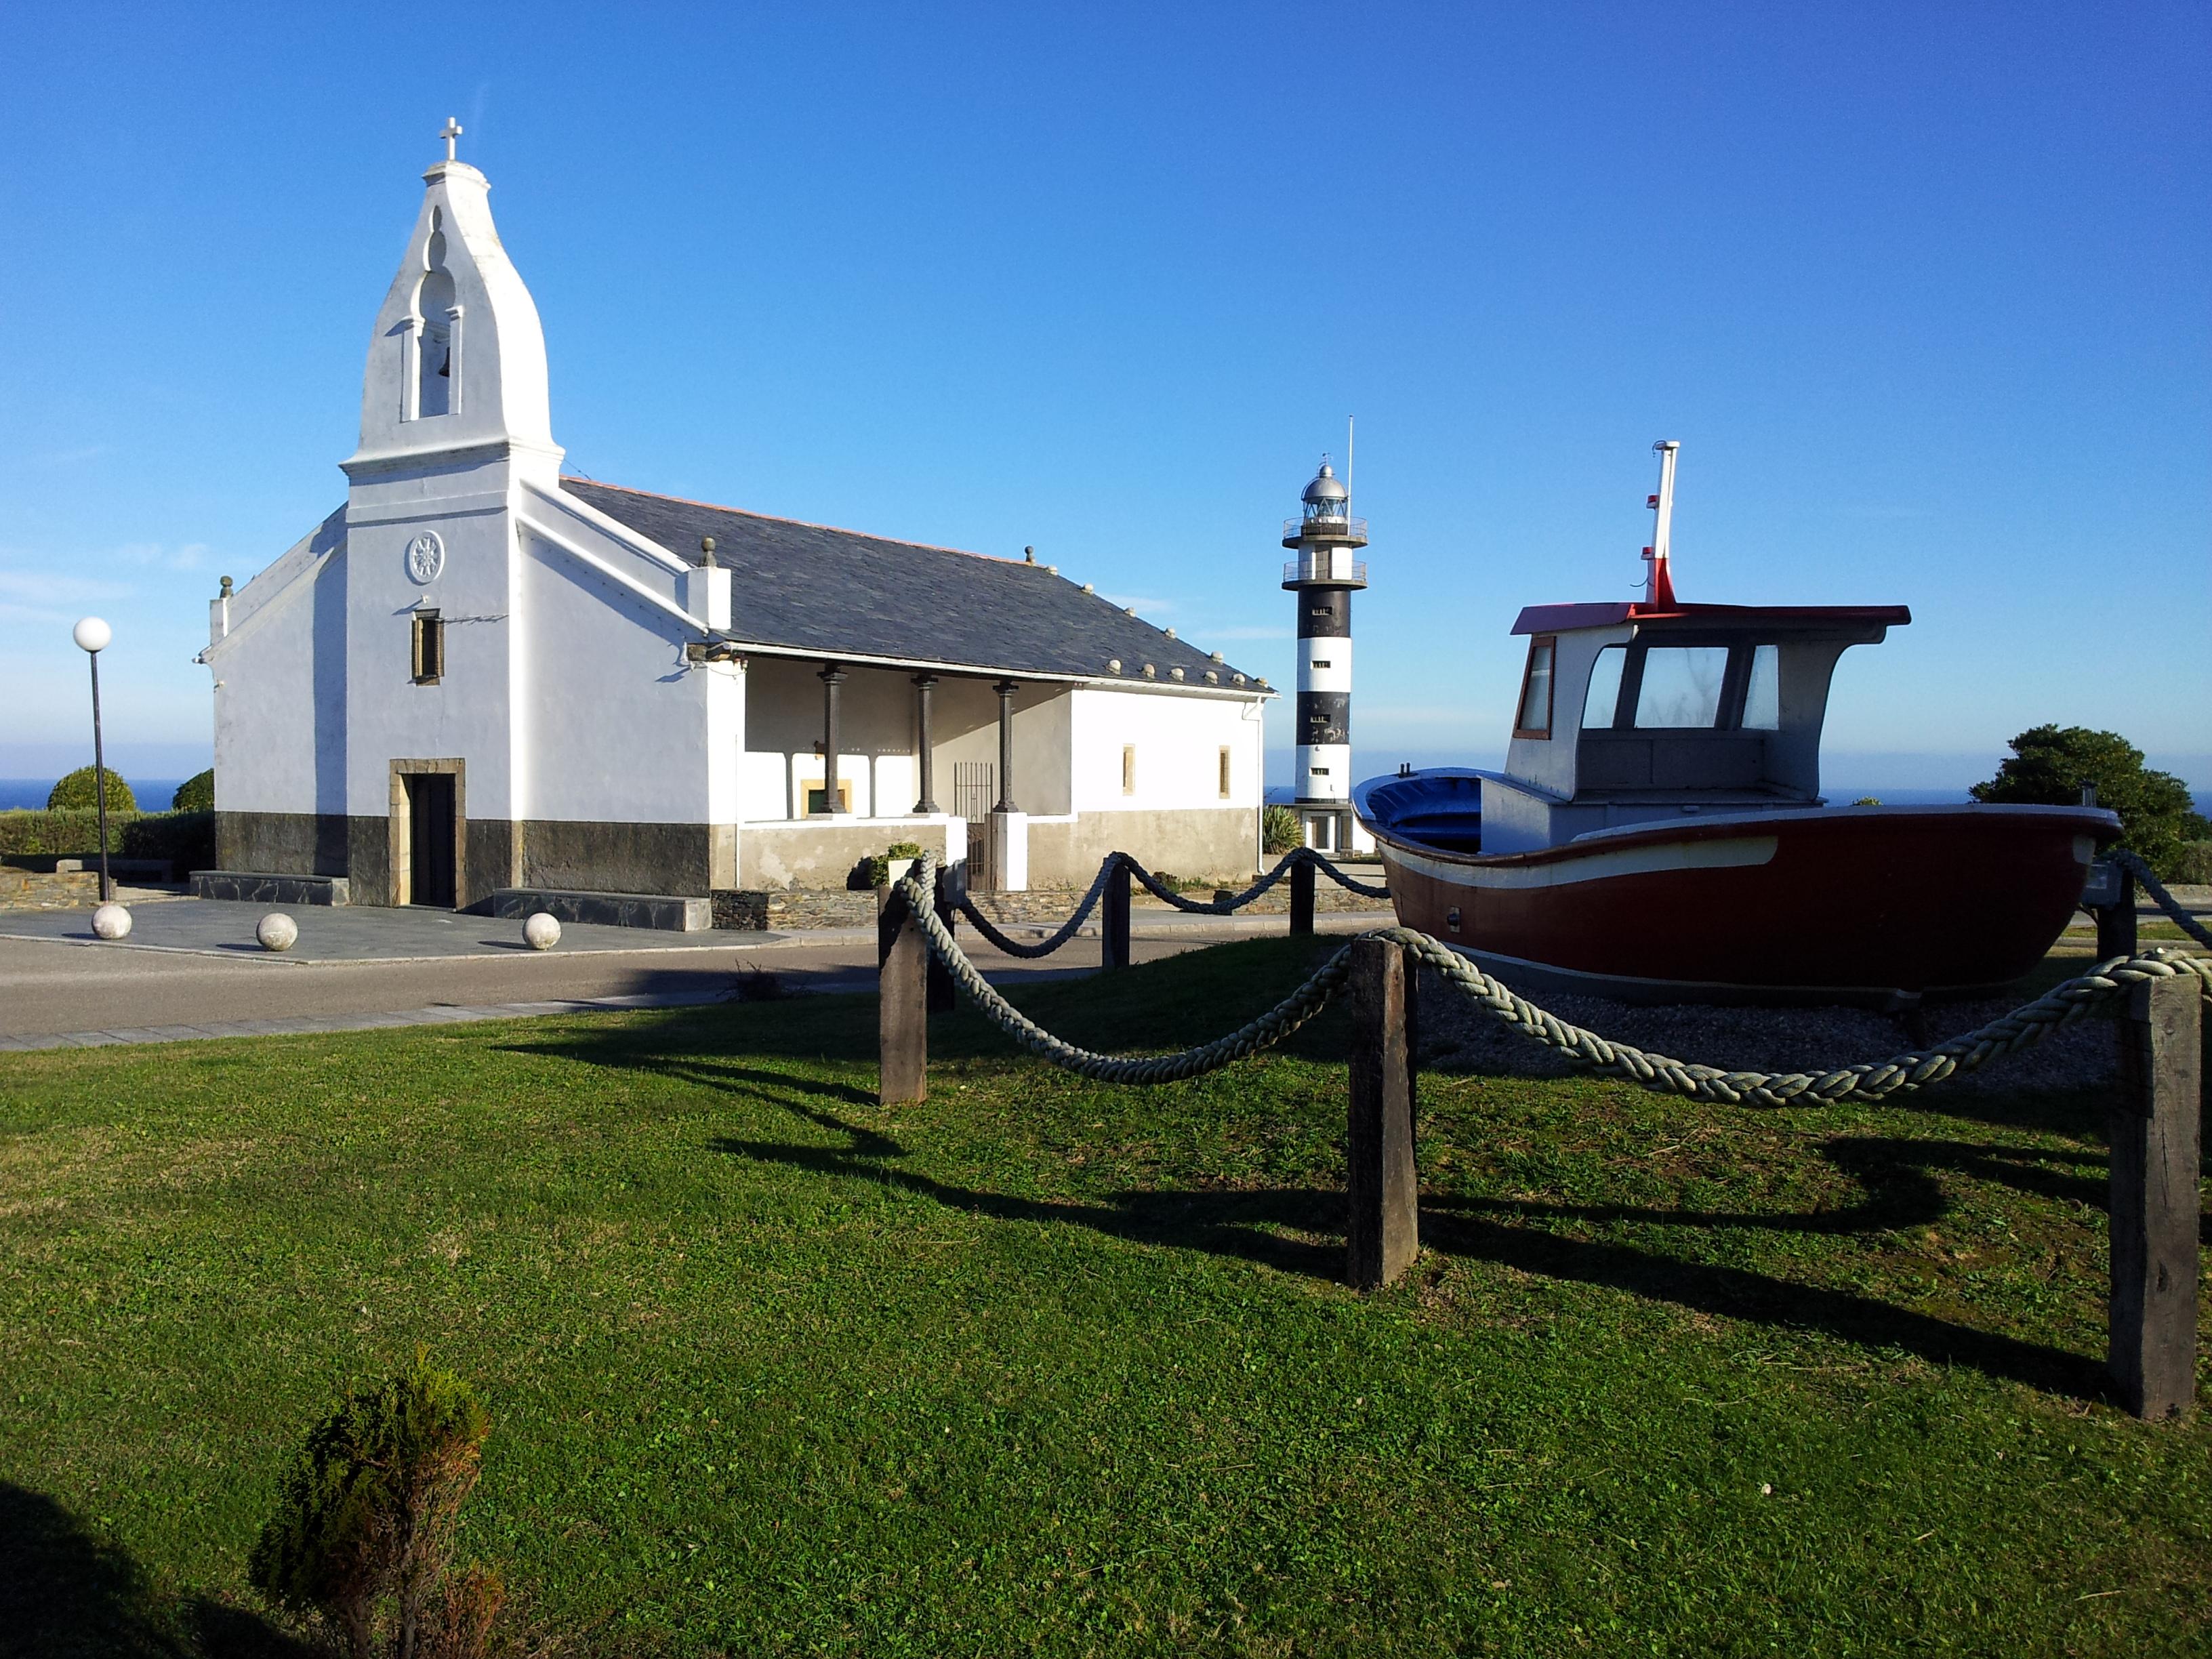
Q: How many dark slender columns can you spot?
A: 3